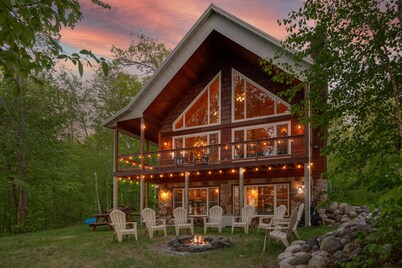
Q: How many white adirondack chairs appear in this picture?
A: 8